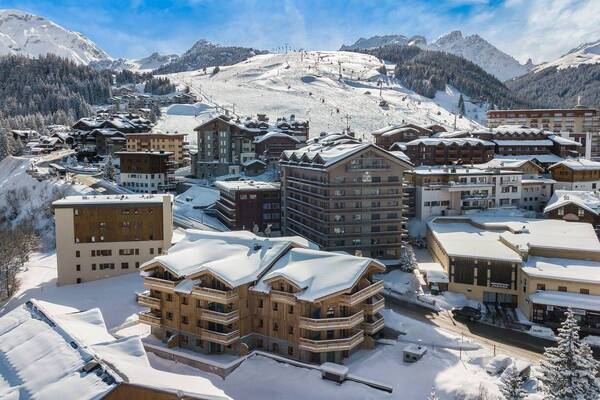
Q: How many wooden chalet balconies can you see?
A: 12